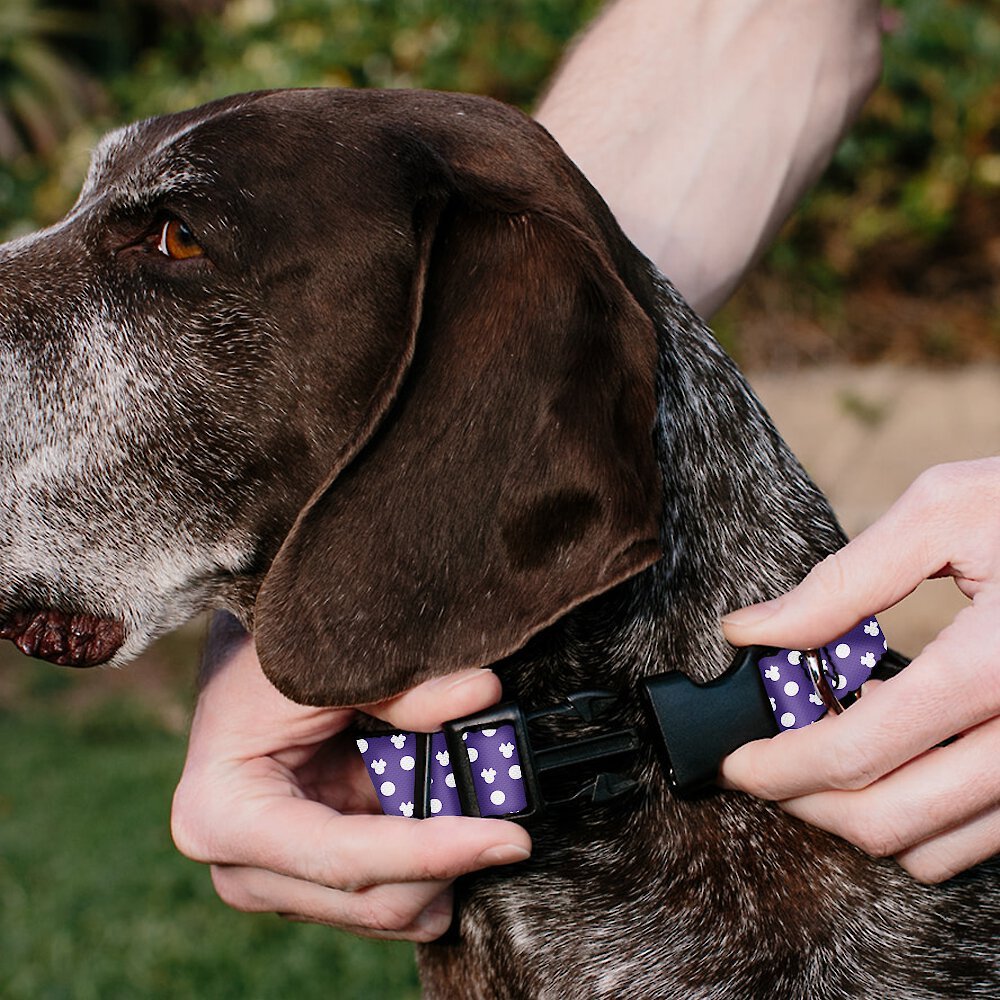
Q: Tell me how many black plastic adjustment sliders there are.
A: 1